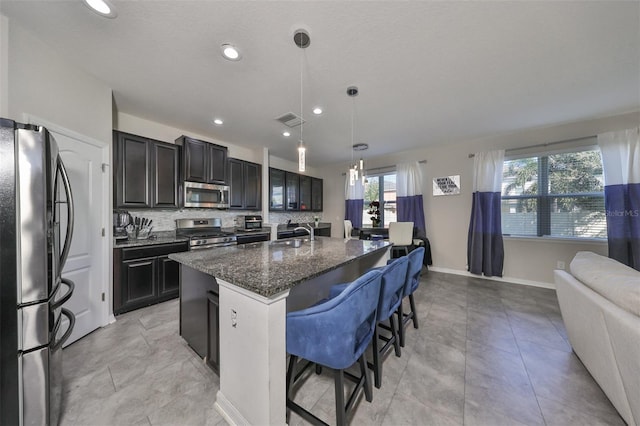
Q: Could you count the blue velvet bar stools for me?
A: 3